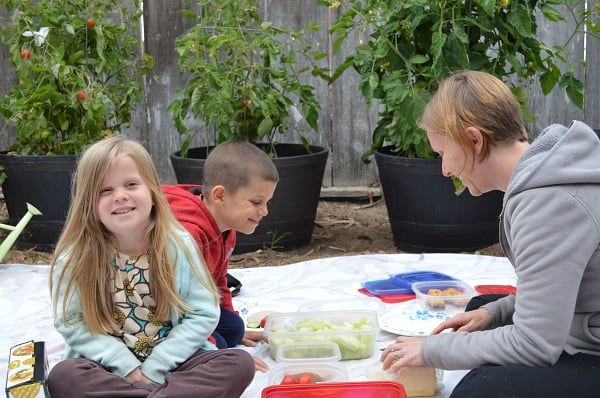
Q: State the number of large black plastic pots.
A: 3